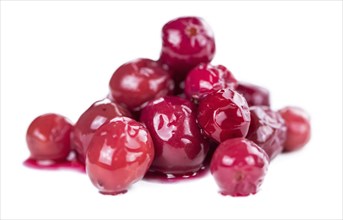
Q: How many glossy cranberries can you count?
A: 12